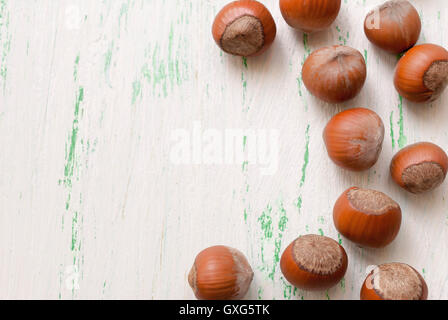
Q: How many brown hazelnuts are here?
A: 11